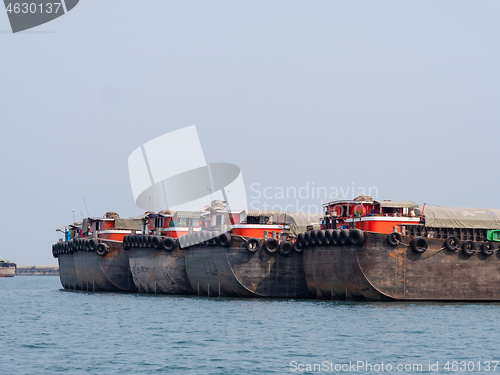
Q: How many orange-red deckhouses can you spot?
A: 4